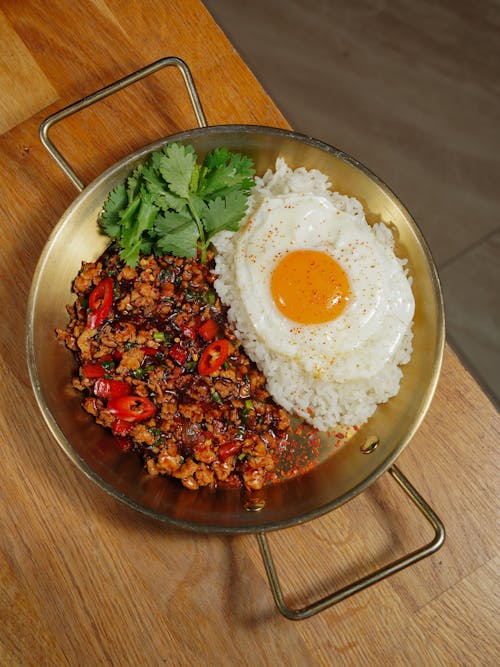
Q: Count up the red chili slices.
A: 3